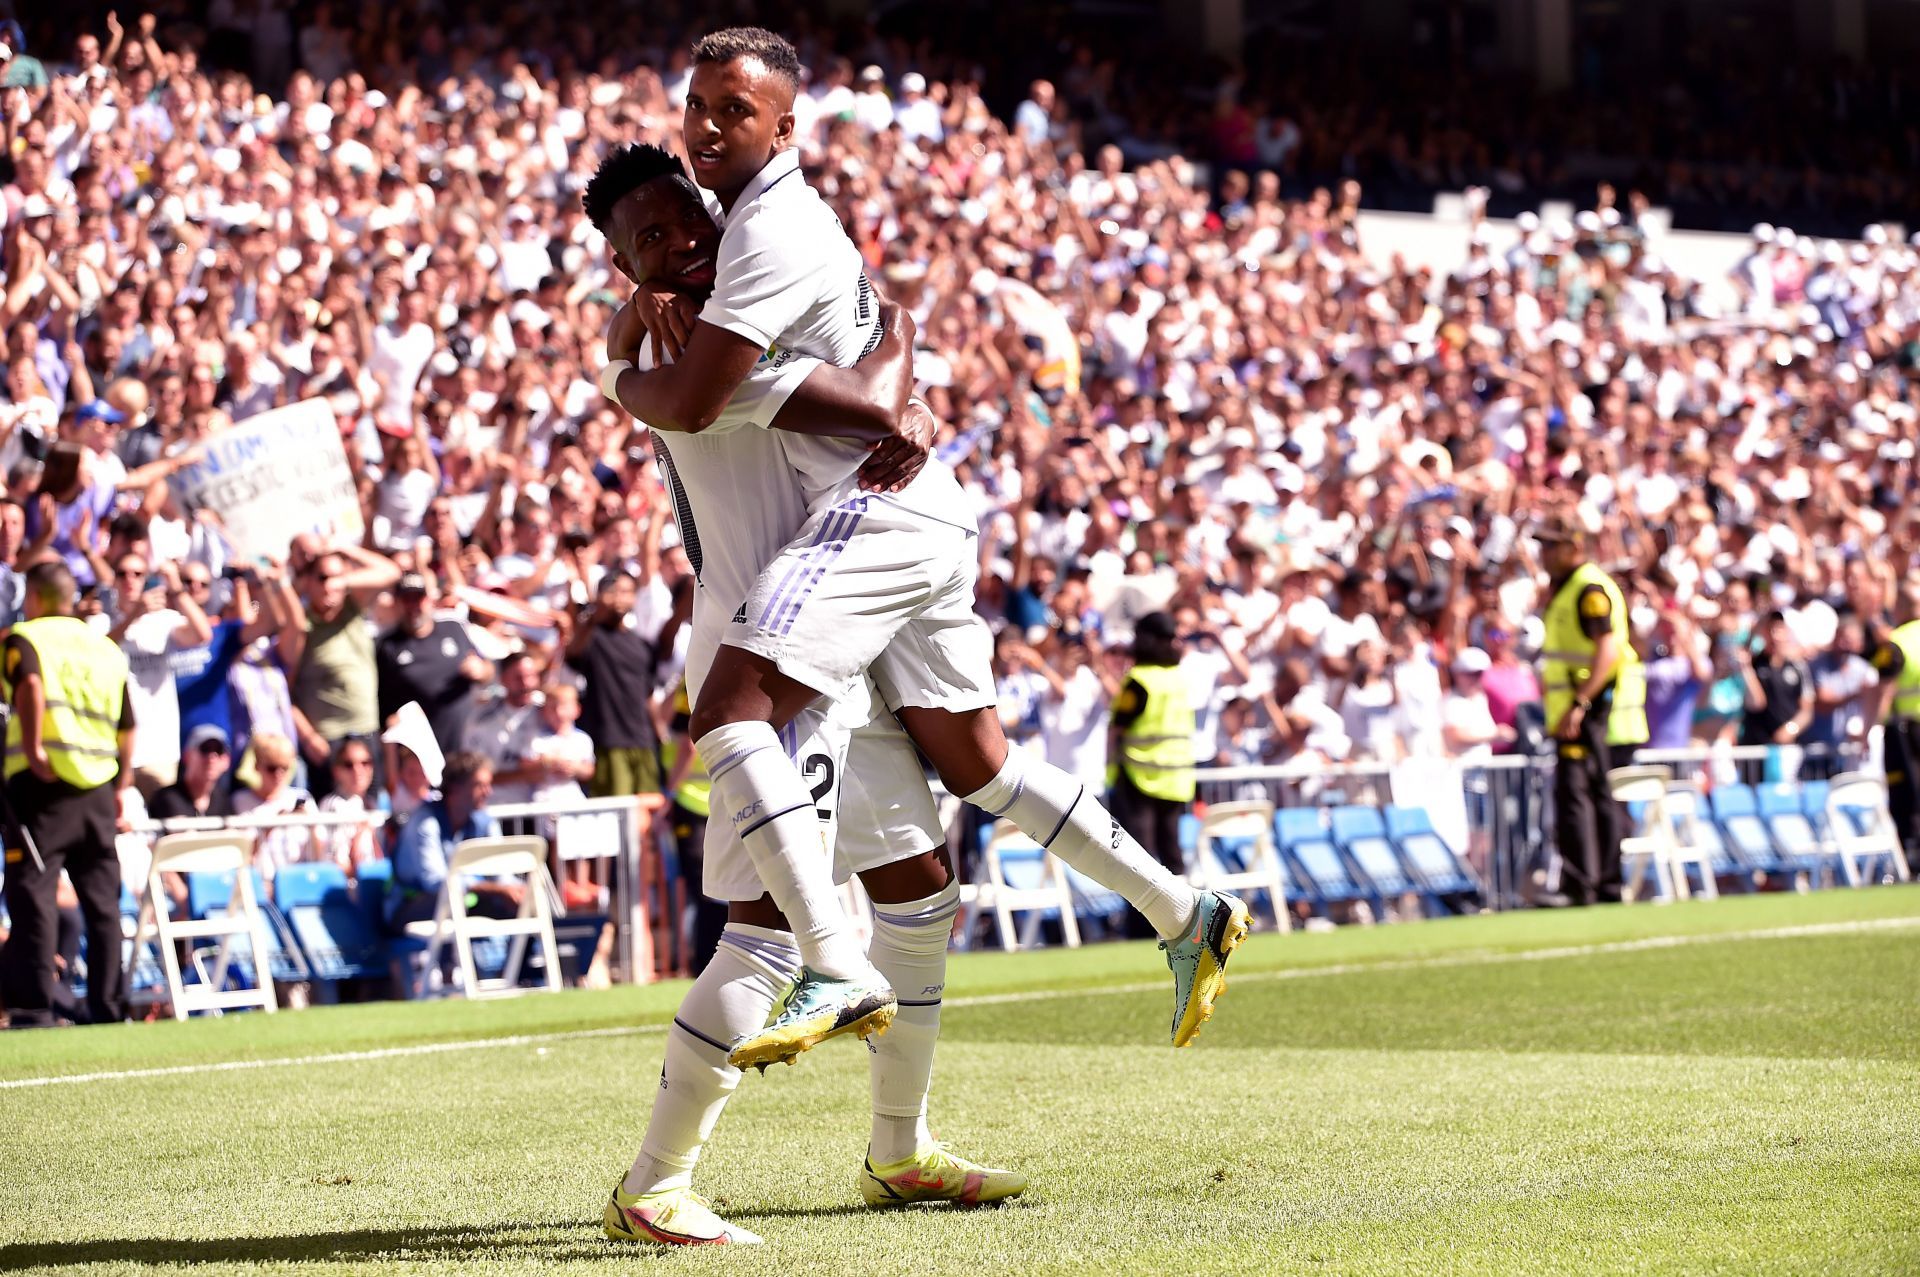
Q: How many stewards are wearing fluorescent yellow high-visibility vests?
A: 5